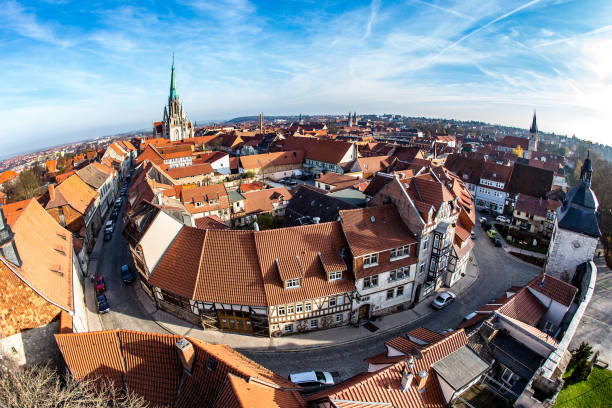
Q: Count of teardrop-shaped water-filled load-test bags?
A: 0